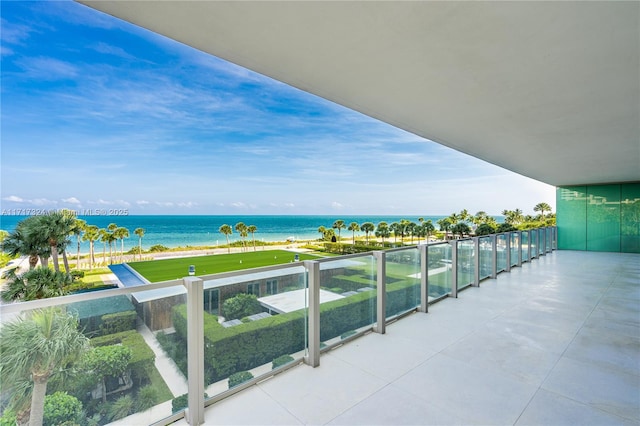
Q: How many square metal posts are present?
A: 14